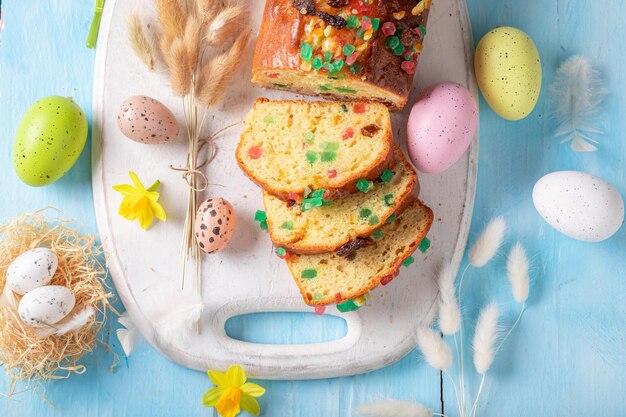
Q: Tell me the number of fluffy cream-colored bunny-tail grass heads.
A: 6